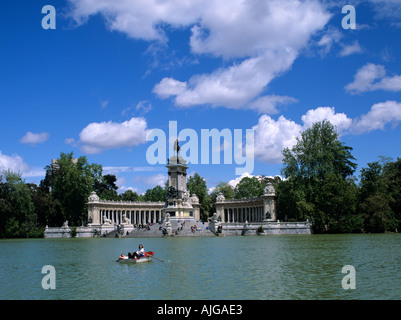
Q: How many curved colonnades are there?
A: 2